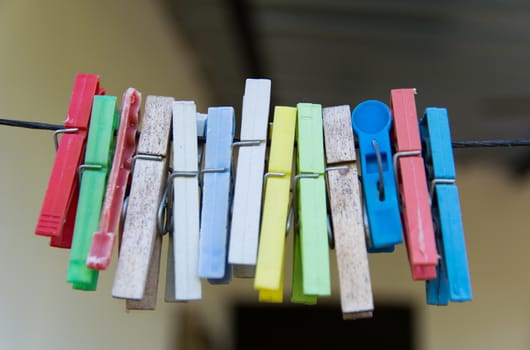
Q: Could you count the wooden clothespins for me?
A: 2